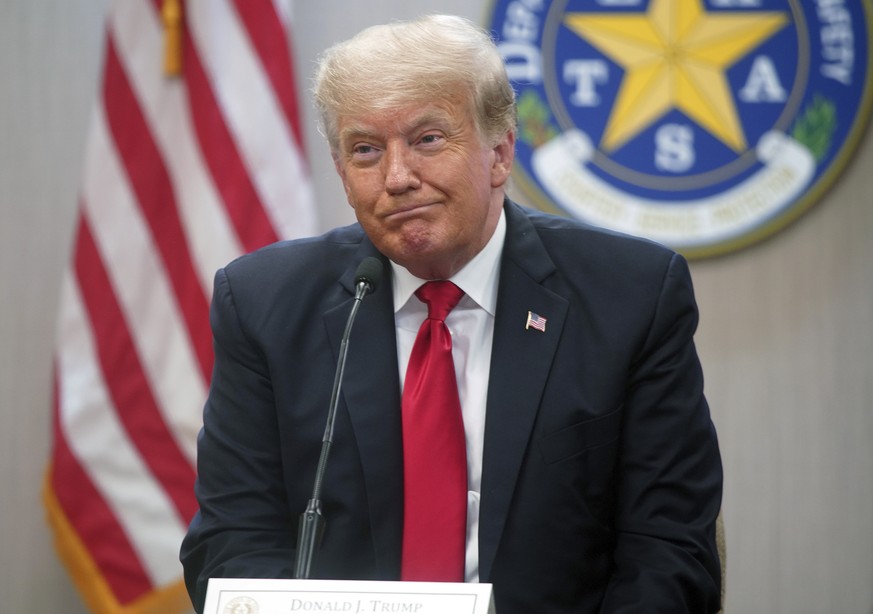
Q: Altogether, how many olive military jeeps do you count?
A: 0